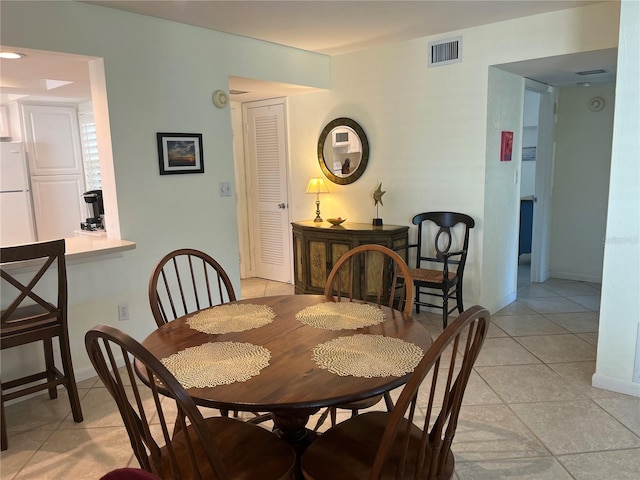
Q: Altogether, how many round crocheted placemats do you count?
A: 4